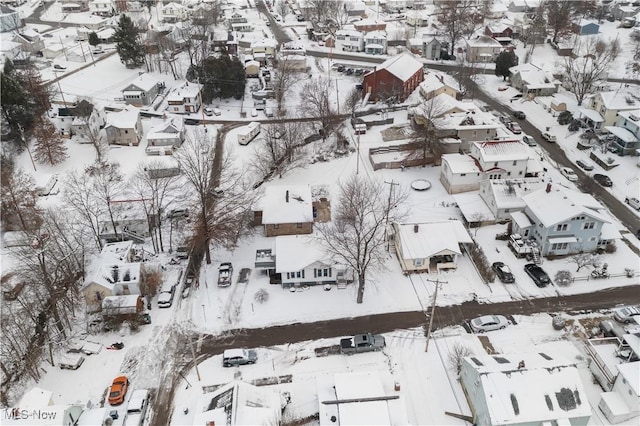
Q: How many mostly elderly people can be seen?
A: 0